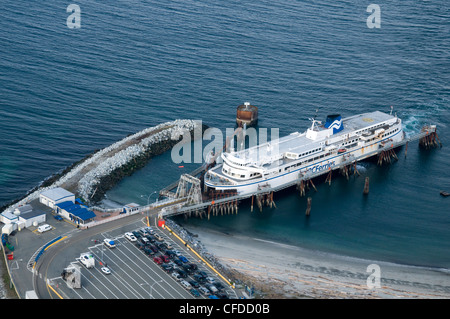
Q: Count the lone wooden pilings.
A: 2